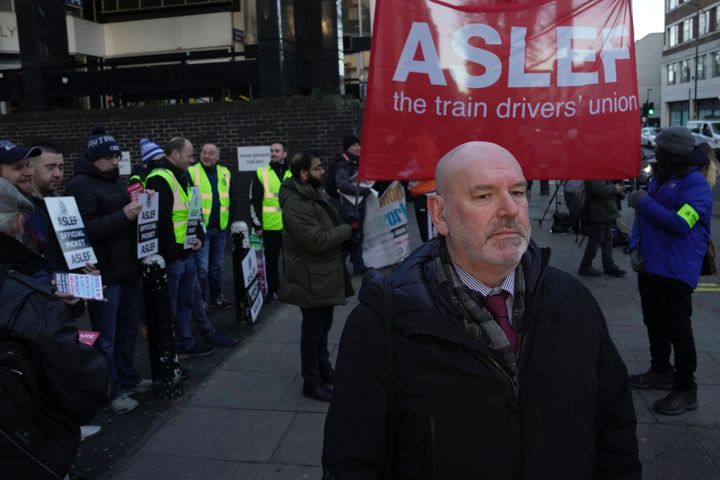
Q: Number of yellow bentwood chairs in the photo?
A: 0